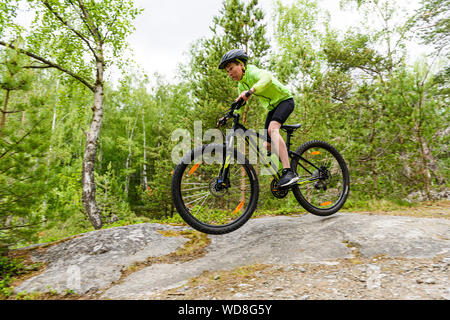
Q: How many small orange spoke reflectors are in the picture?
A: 4